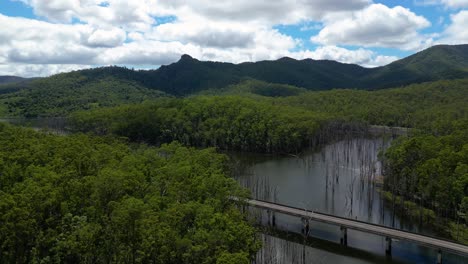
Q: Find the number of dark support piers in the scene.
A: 5